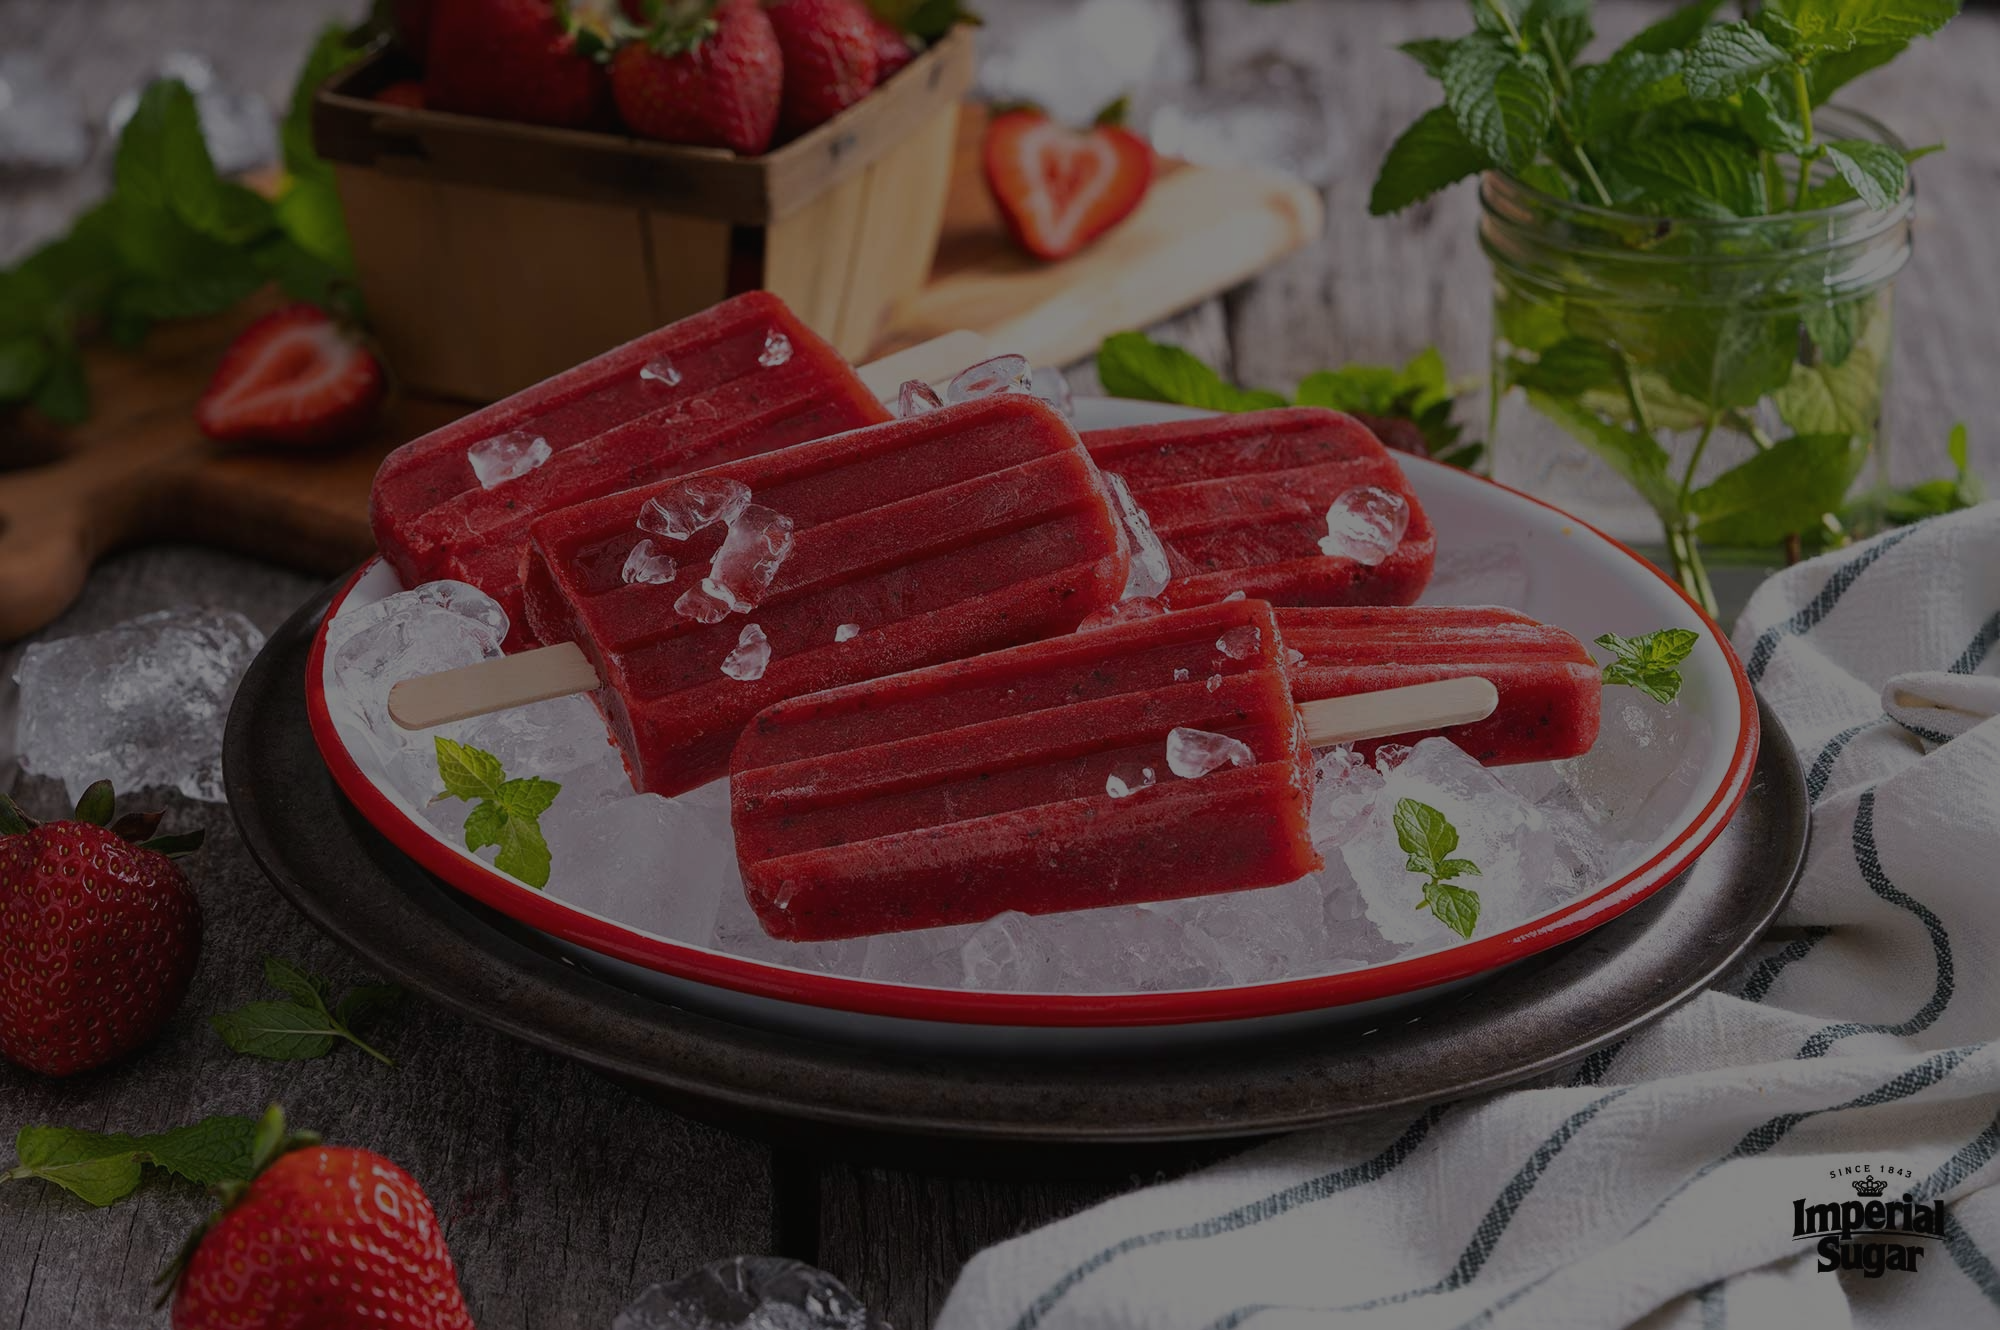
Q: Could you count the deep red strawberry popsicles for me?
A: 5